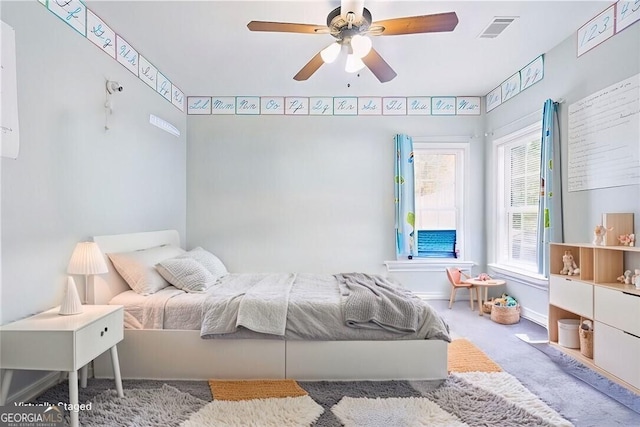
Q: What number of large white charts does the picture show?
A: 2